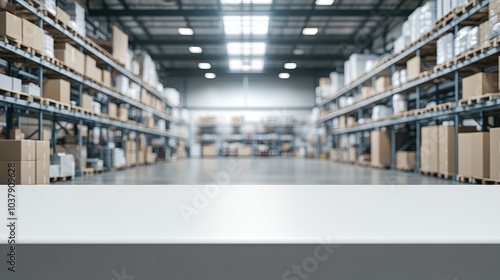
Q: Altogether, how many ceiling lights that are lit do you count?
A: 8